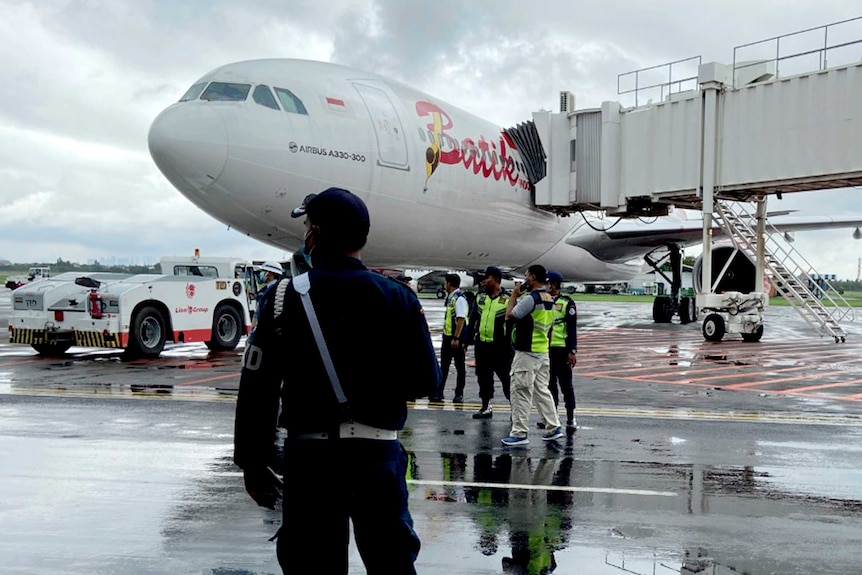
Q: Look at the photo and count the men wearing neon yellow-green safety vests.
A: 4